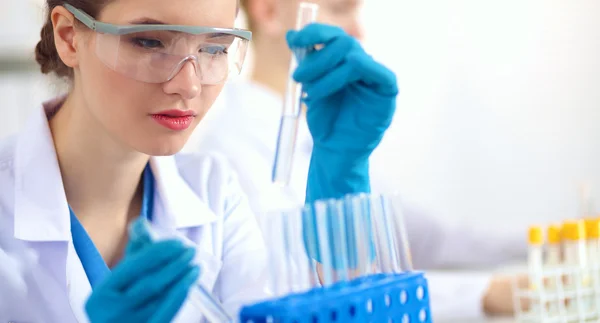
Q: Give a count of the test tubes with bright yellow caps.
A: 4